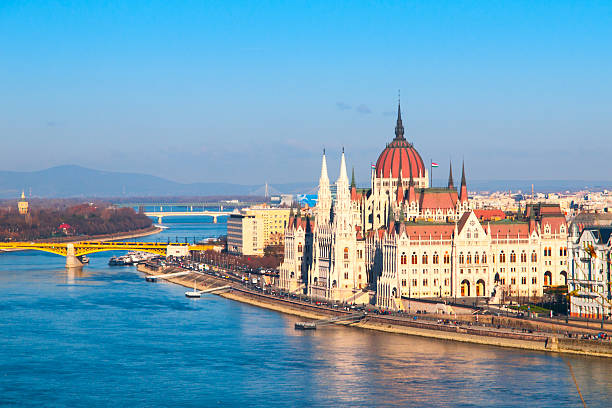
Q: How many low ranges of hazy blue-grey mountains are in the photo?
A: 1